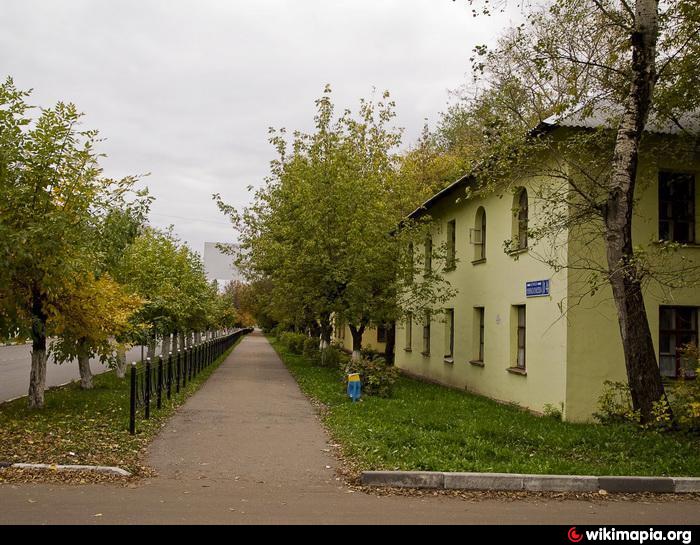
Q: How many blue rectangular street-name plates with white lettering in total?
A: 1